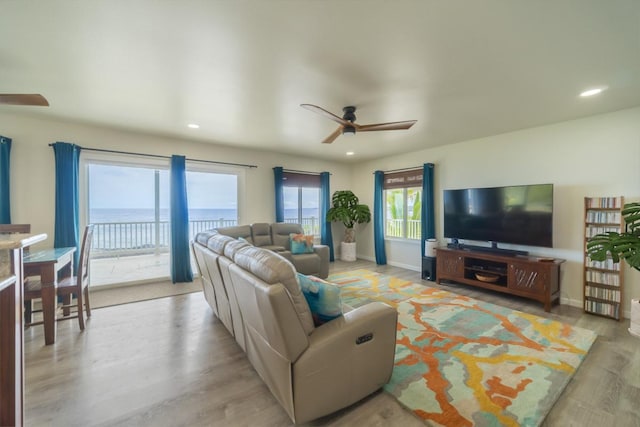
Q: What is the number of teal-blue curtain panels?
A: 7